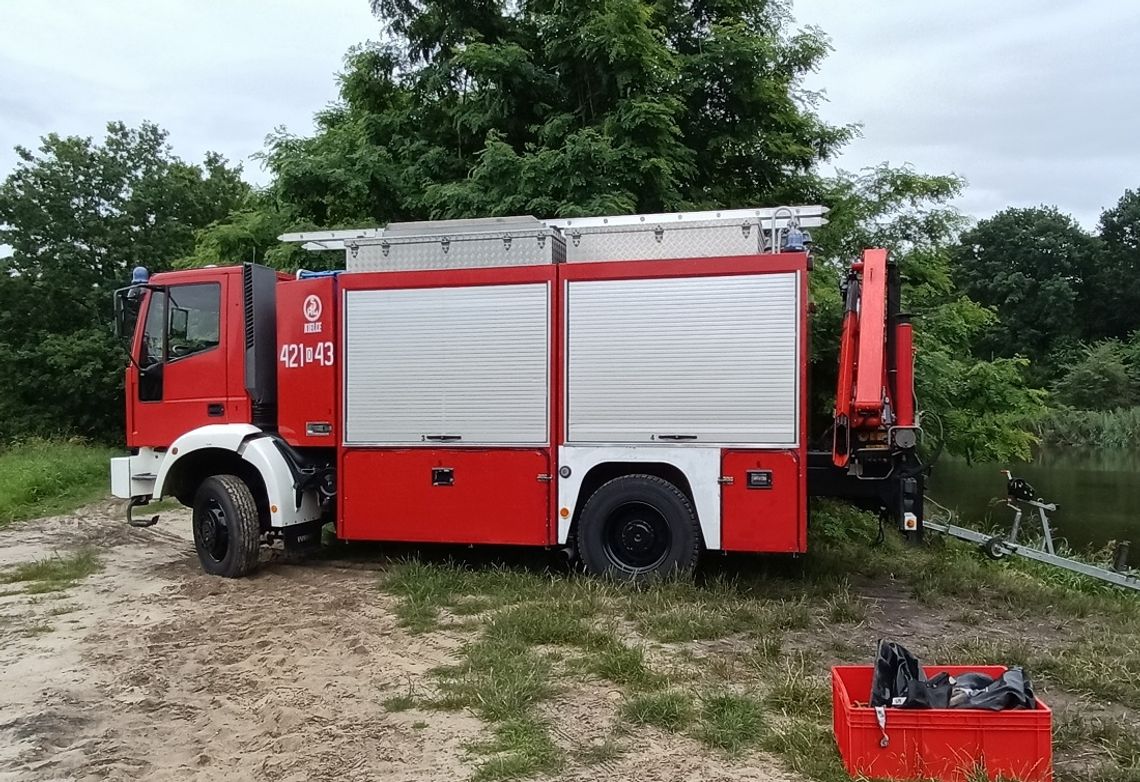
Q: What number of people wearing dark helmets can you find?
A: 0